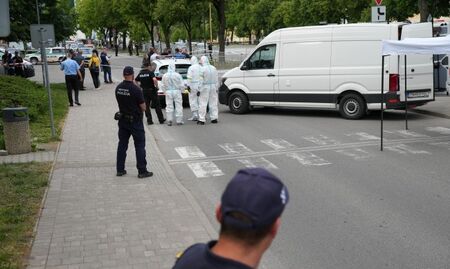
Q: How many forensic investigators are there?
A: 3